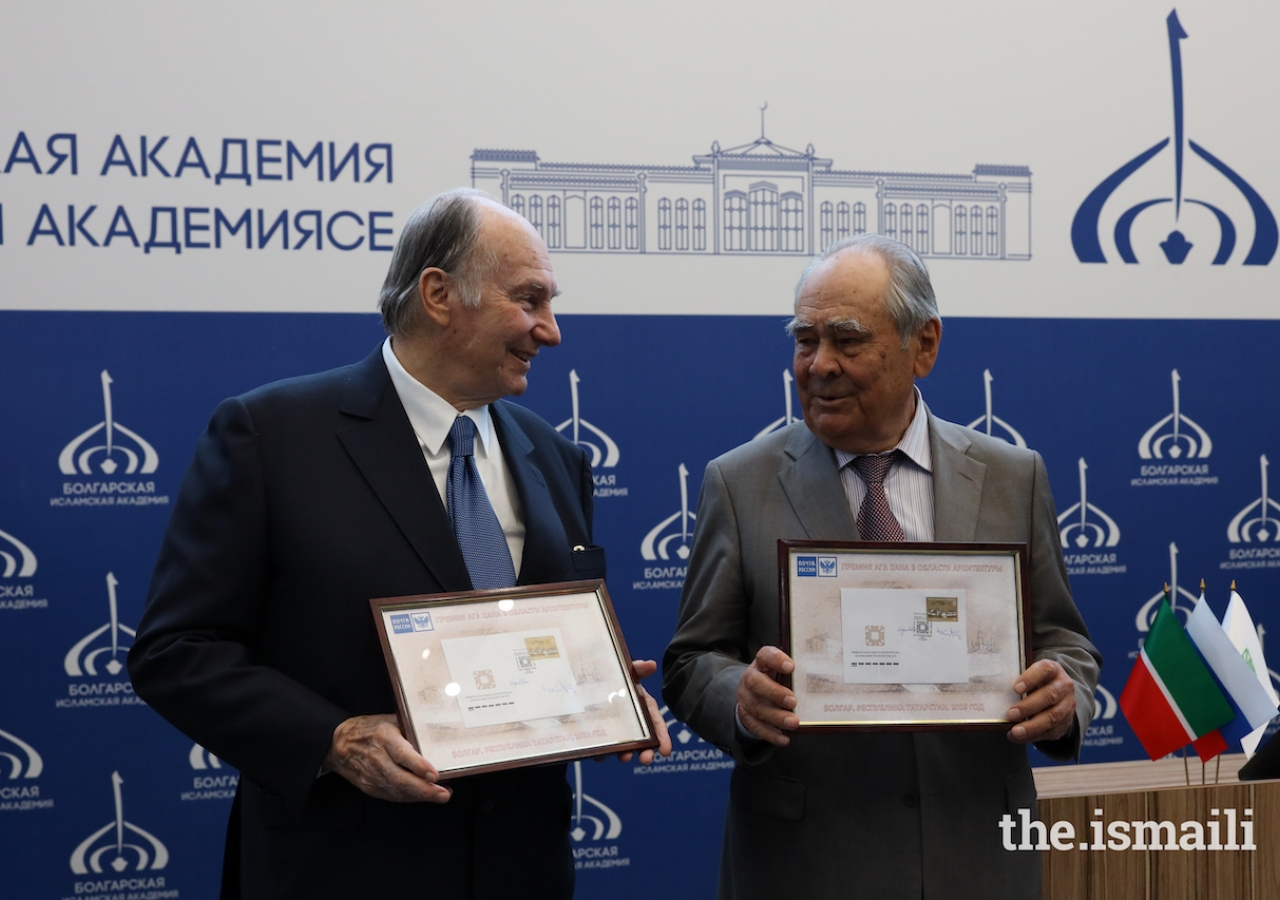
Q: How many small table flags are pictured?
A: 3